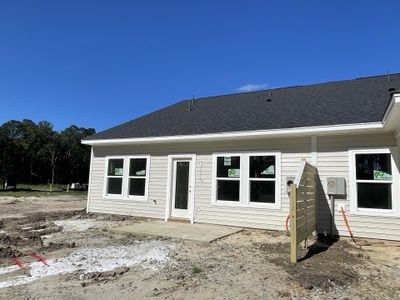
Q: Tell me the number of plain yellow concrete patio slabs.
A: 1